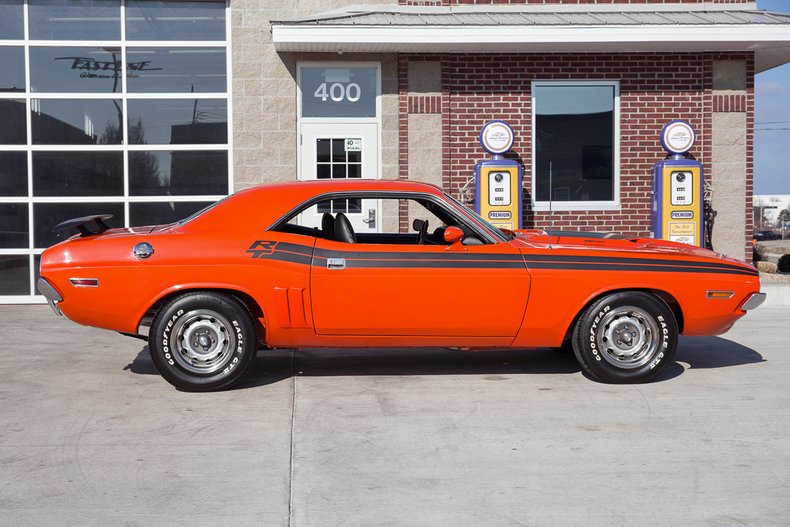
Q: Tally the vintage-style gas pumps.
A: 2